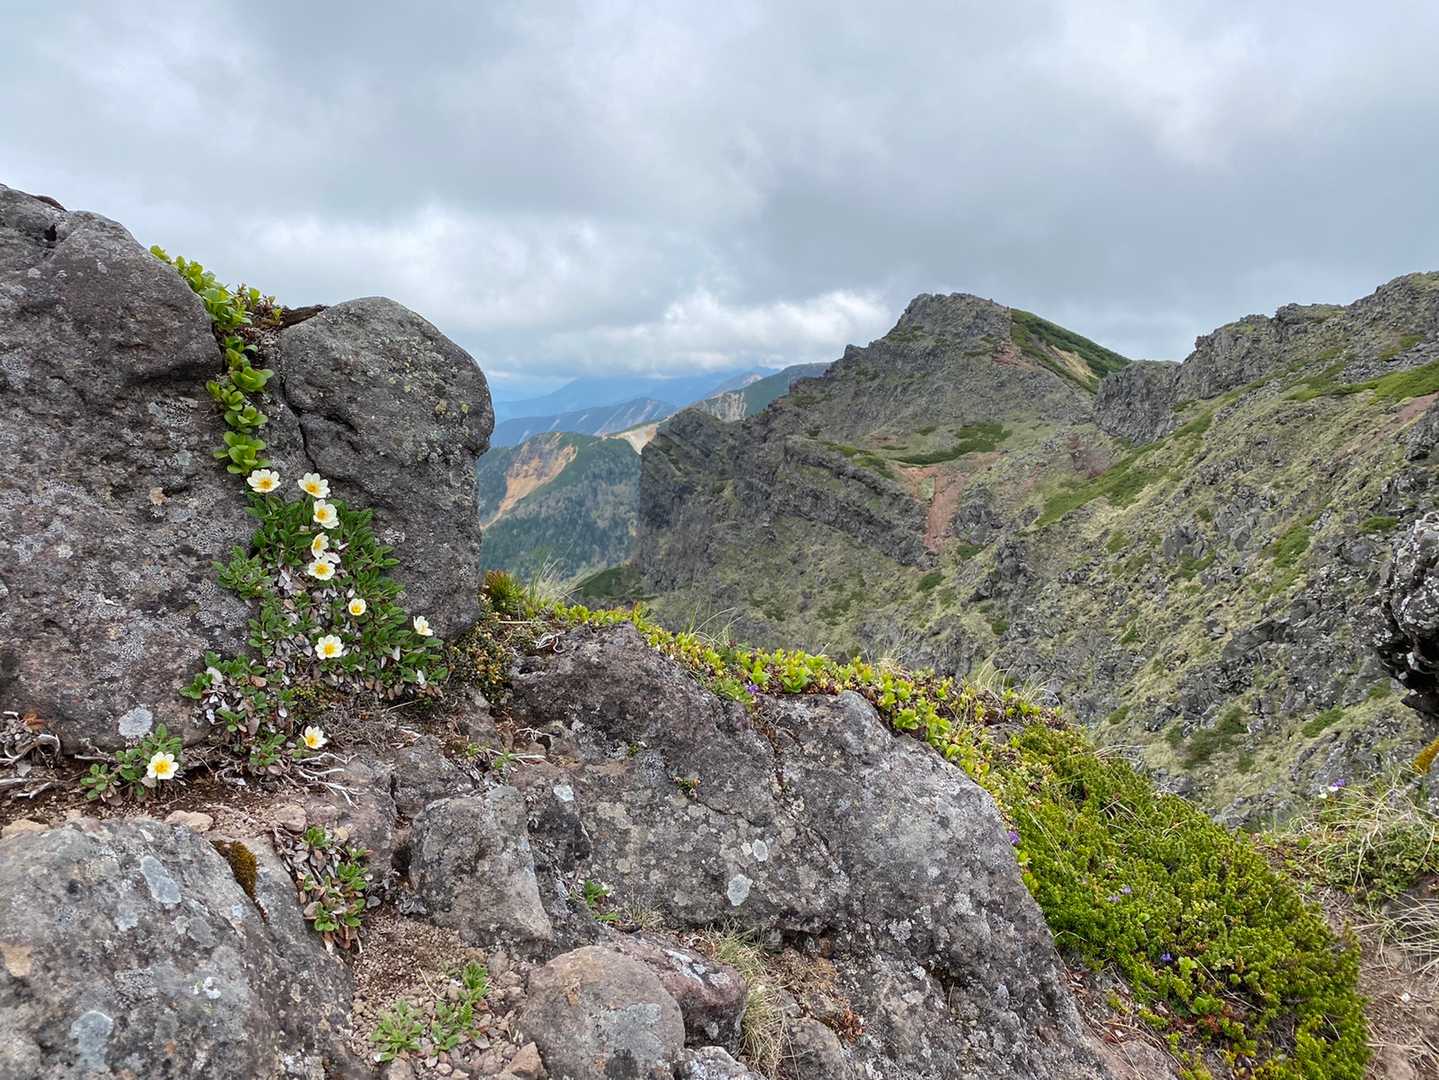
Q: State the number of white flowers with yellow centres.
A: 10